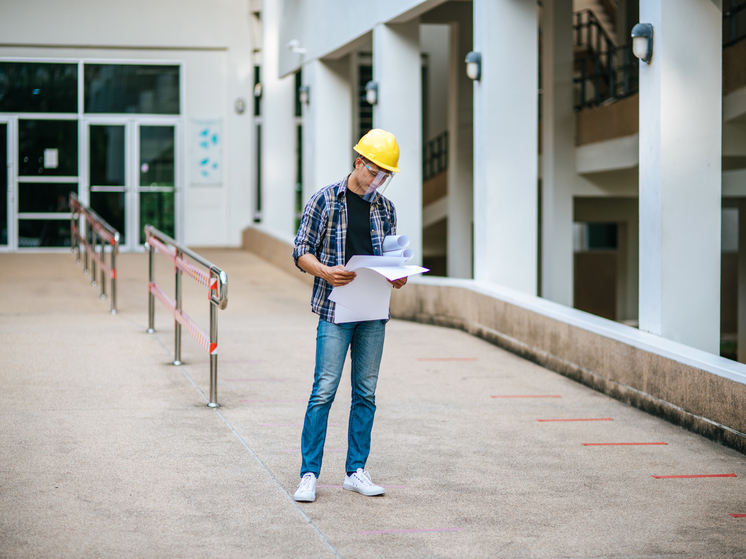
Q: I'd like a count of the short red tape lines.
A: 6